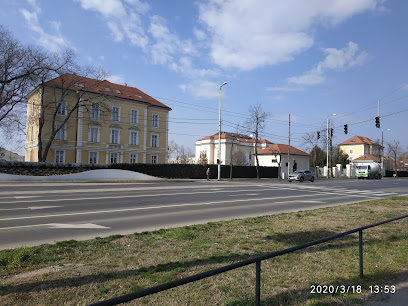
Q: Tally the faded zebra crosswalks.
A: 1